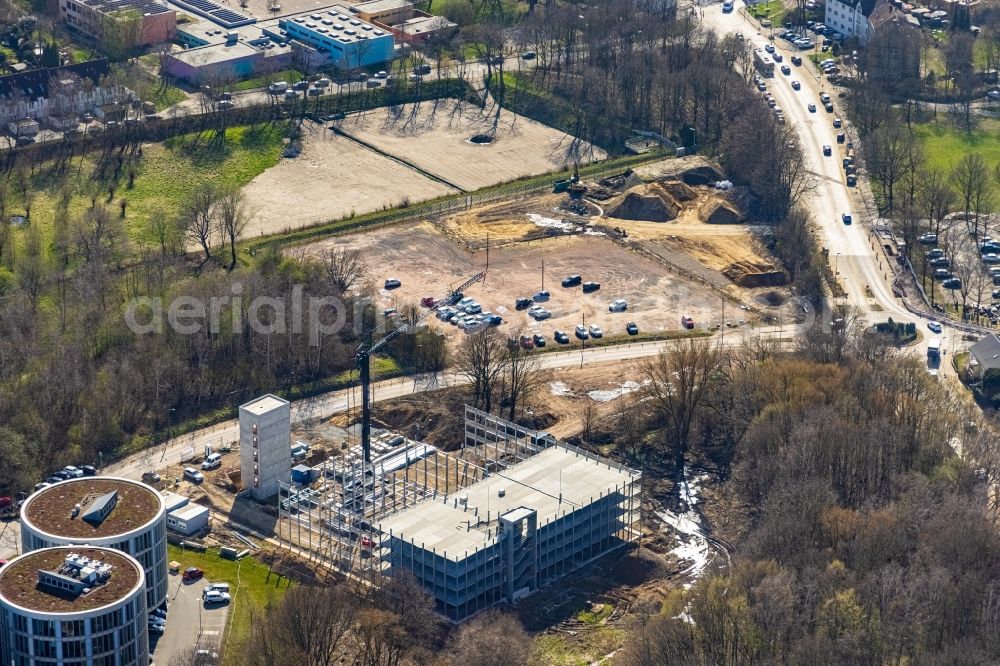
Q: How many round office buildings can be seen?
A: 2